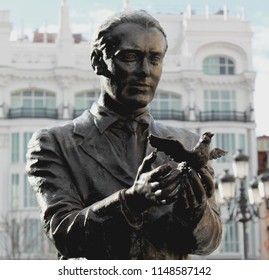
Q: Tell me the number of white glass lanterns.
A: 5